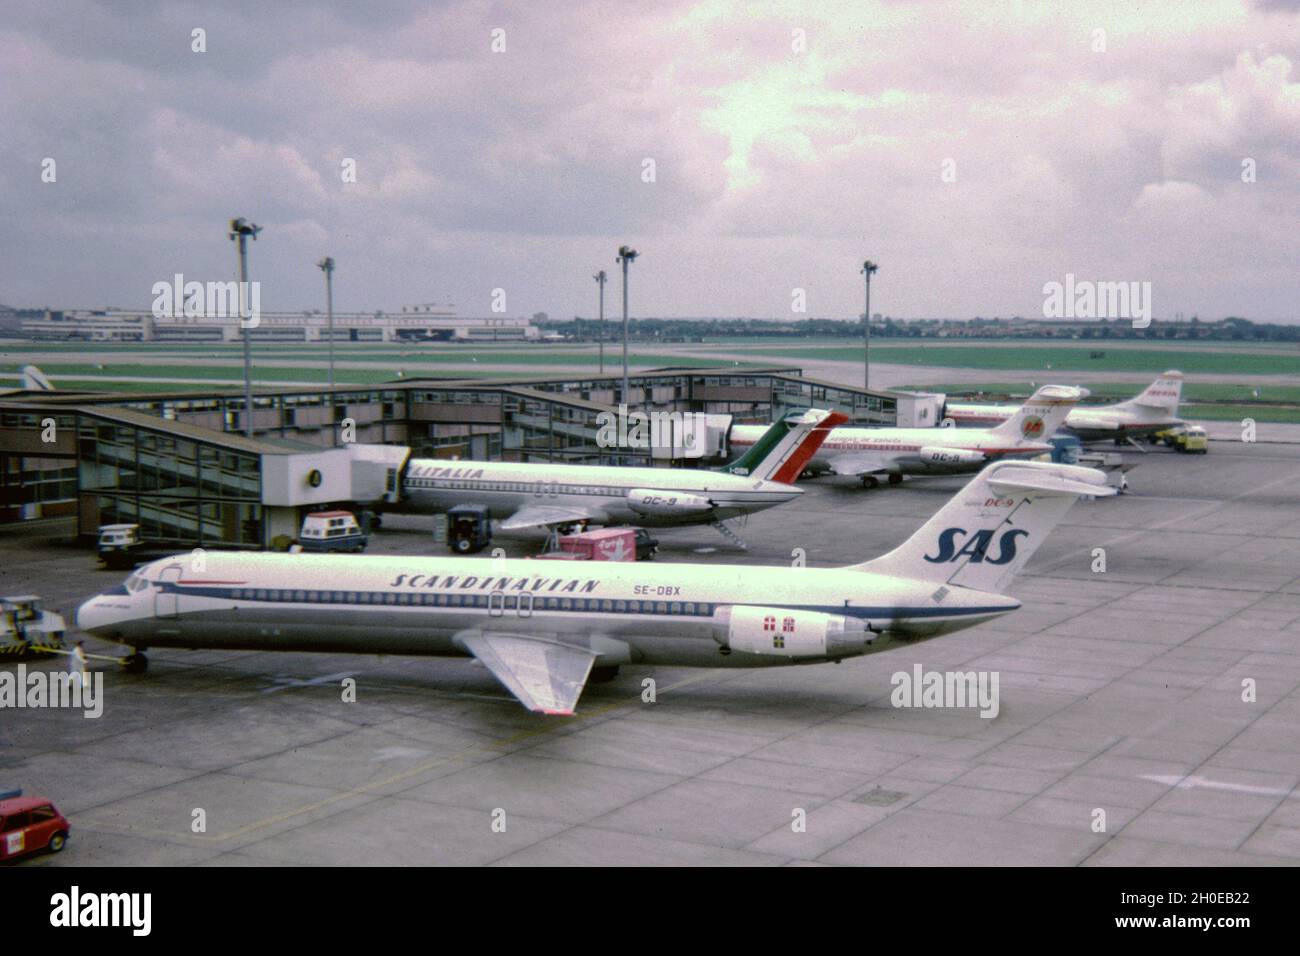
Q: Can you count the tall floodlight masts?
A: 5